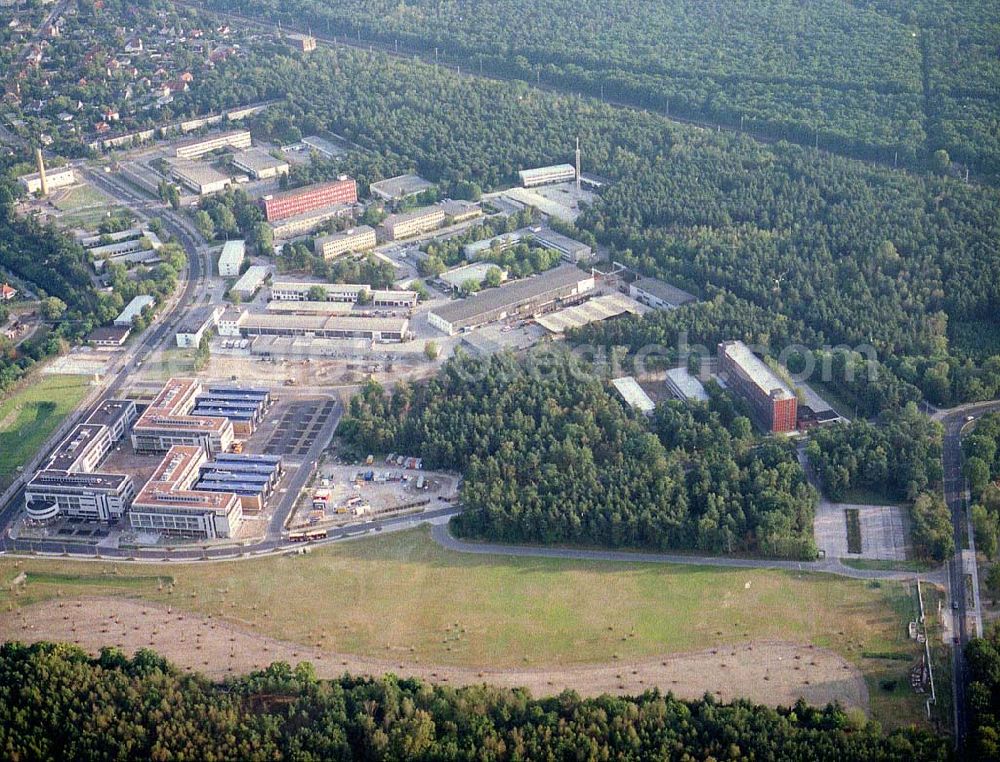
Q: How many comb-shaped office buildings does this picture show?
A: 2